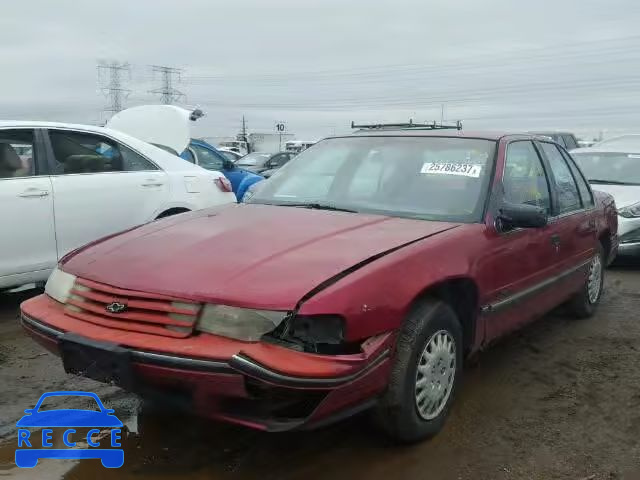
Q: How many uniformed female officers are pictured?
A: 0